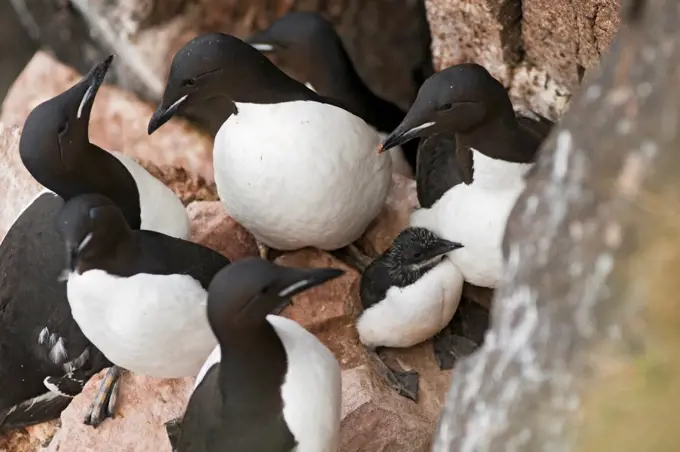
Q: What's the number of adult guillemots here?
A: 6